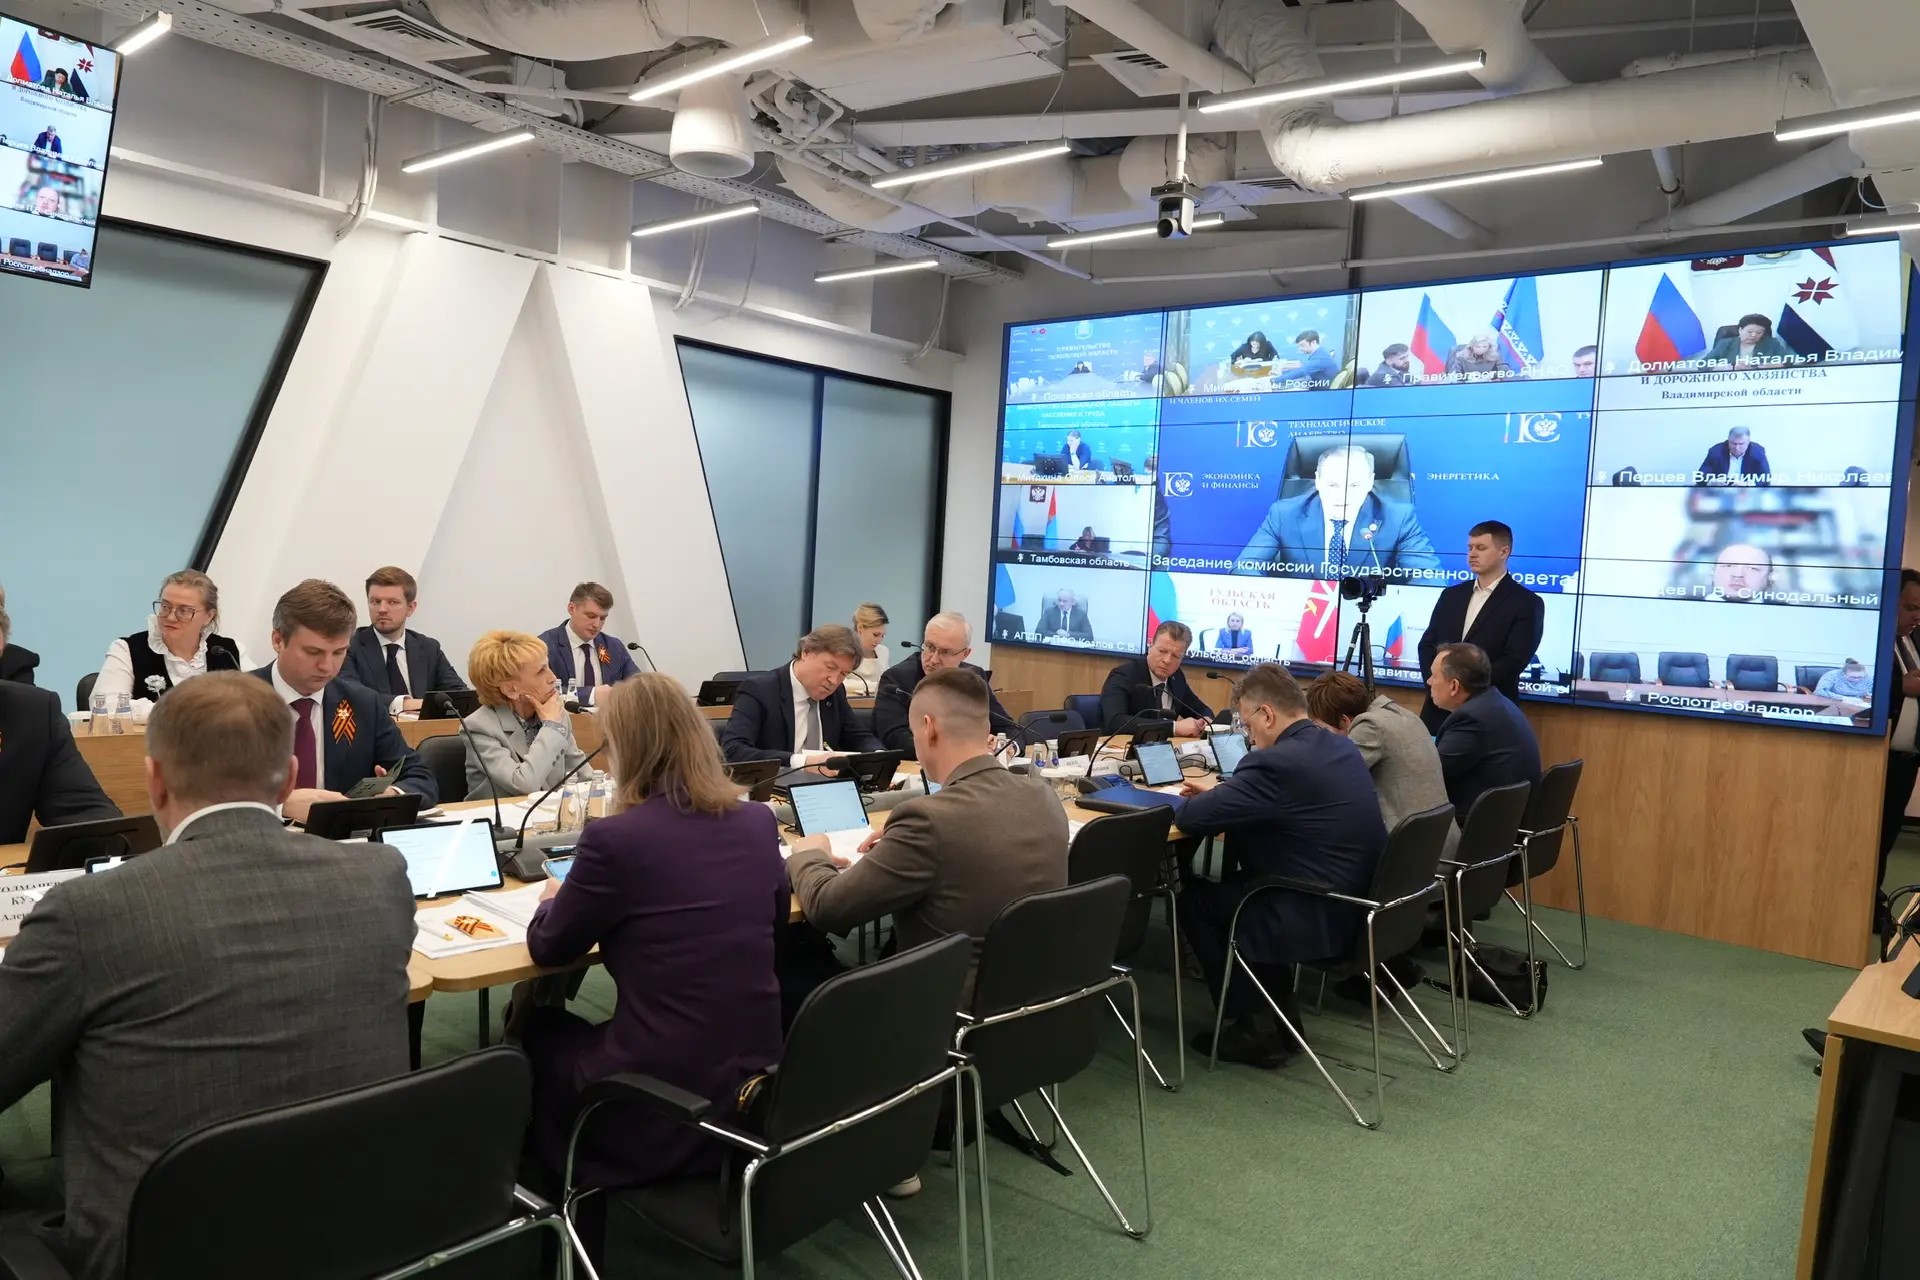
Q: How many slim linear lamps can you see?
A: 11